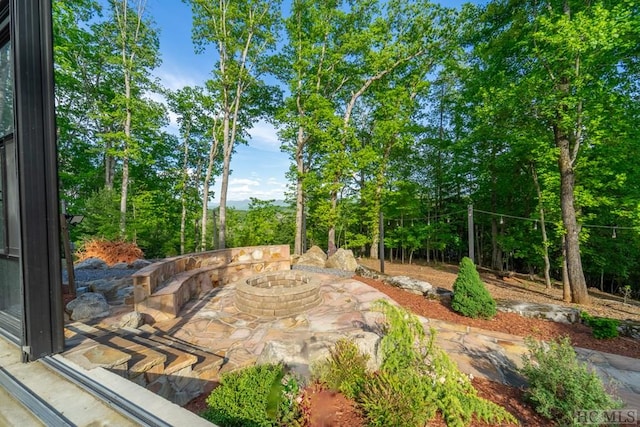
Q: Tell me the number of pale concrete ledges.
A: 1